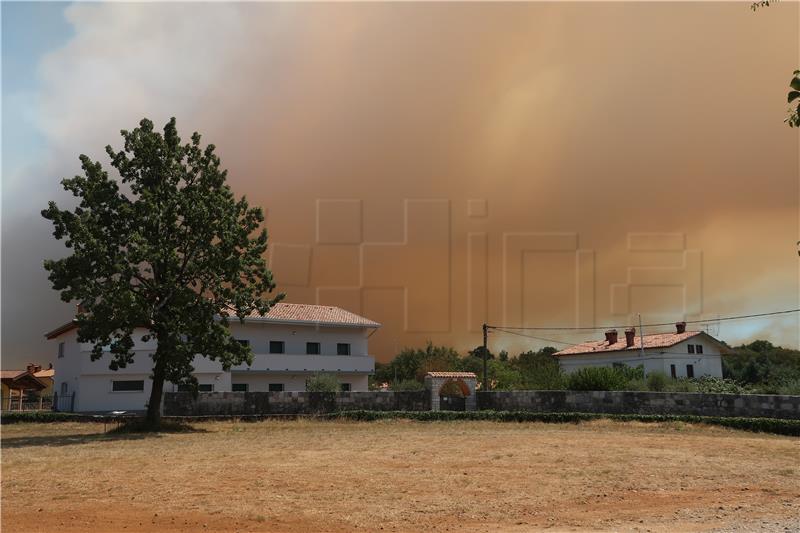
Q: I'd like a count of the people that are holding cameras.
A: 0